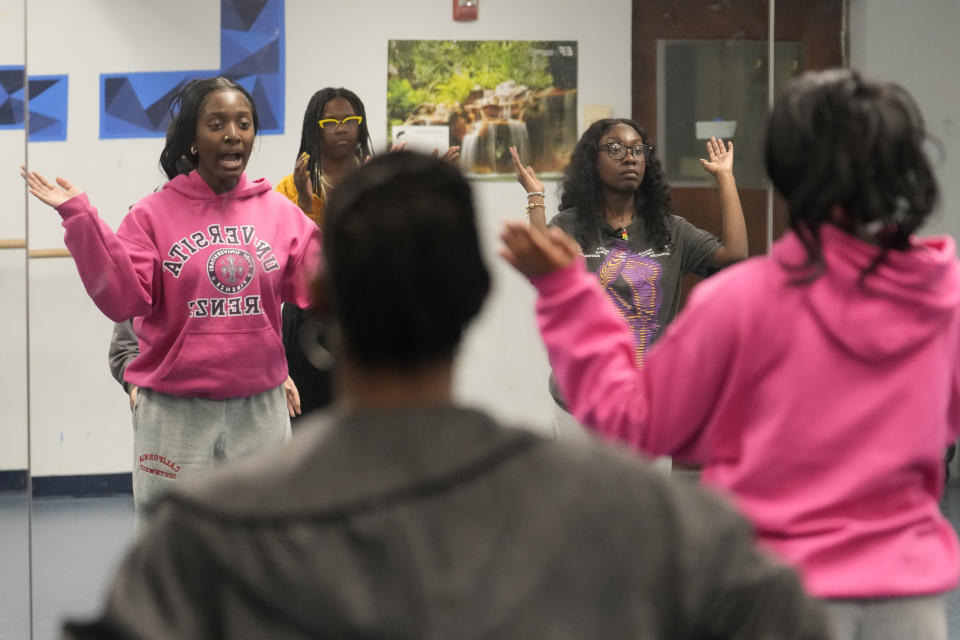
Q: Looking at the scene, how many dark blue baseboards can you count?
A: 2